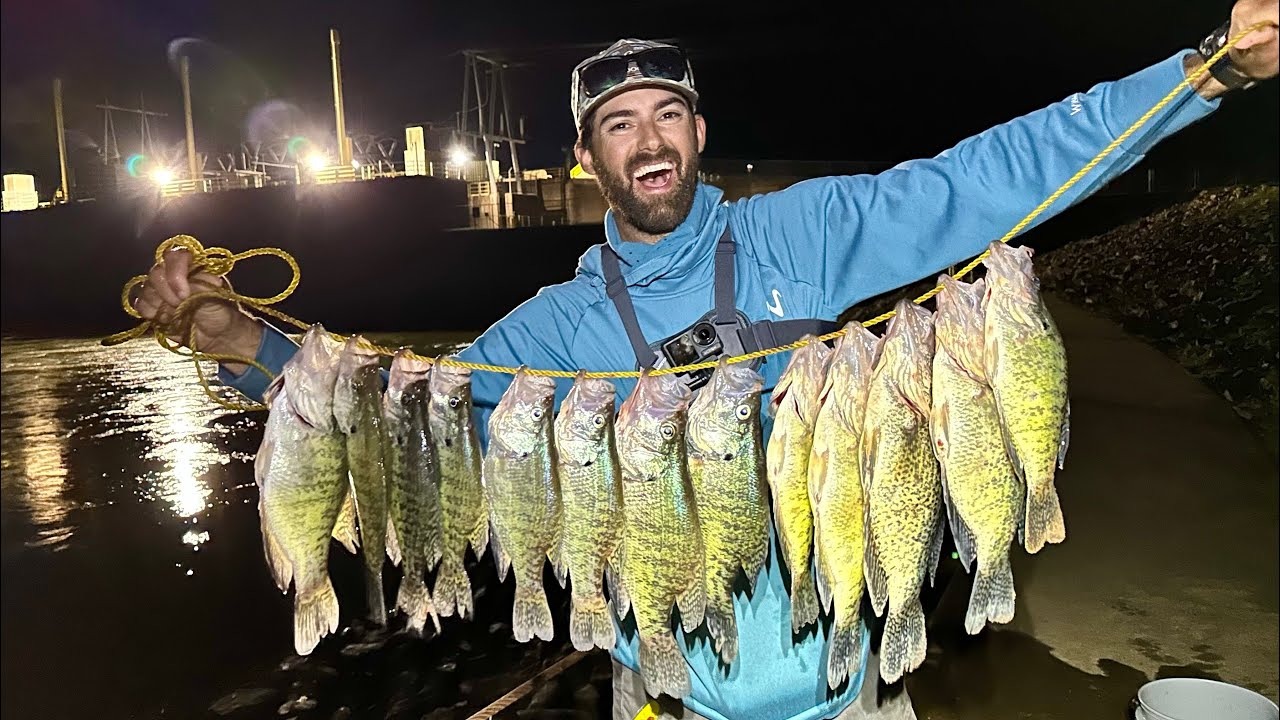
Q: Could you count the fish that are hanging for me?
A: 13